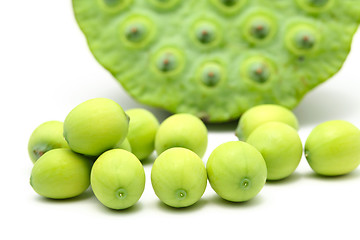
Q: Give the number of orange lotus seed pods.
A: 0